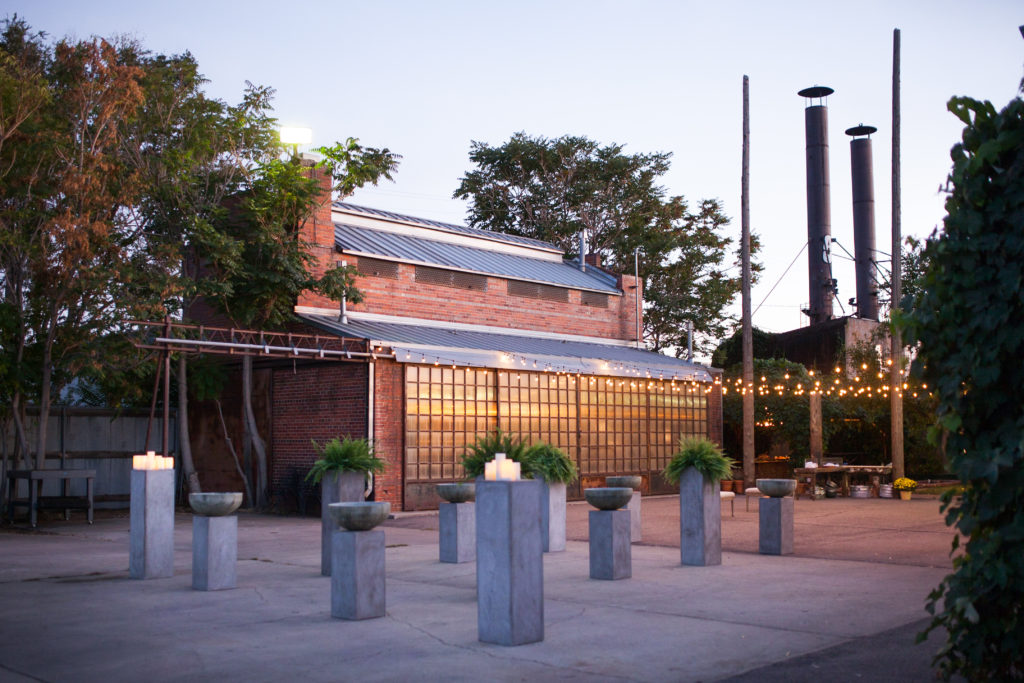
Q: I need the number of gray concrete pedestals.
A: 11